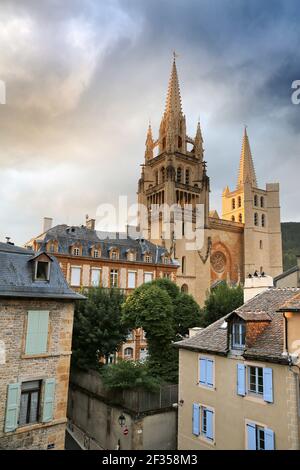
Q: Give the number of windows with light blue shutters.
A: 4